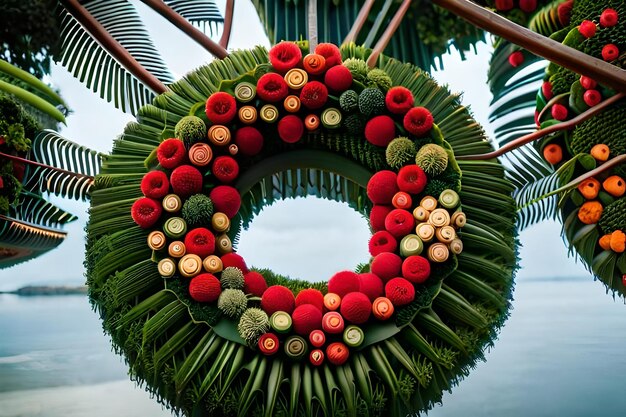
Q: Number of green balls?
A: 11